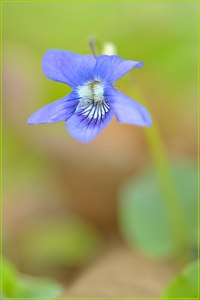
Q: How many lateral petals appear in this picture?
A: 2